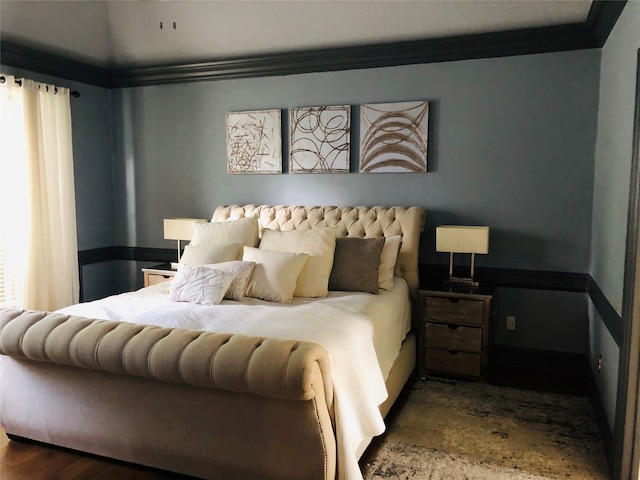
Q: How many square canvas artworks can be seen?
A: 3